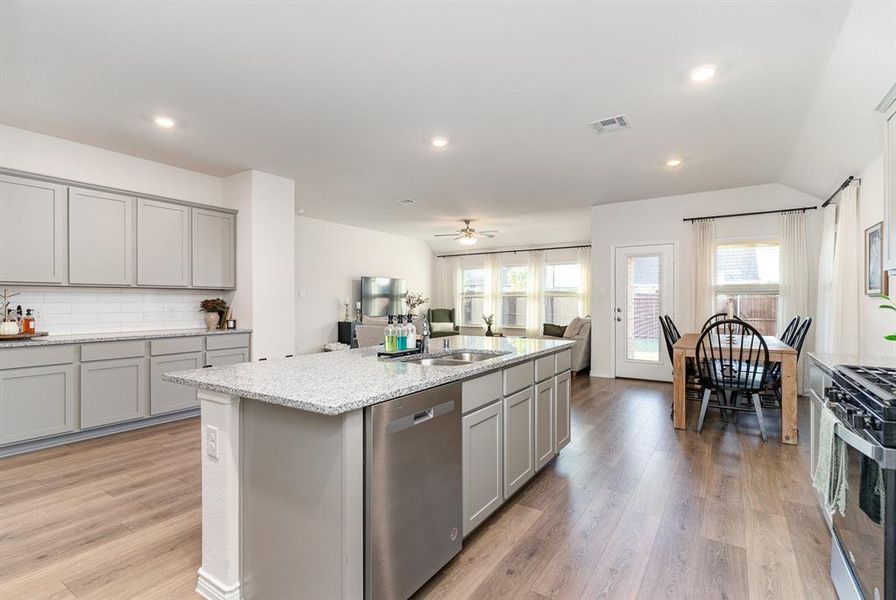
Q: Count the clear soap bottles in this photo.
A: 3